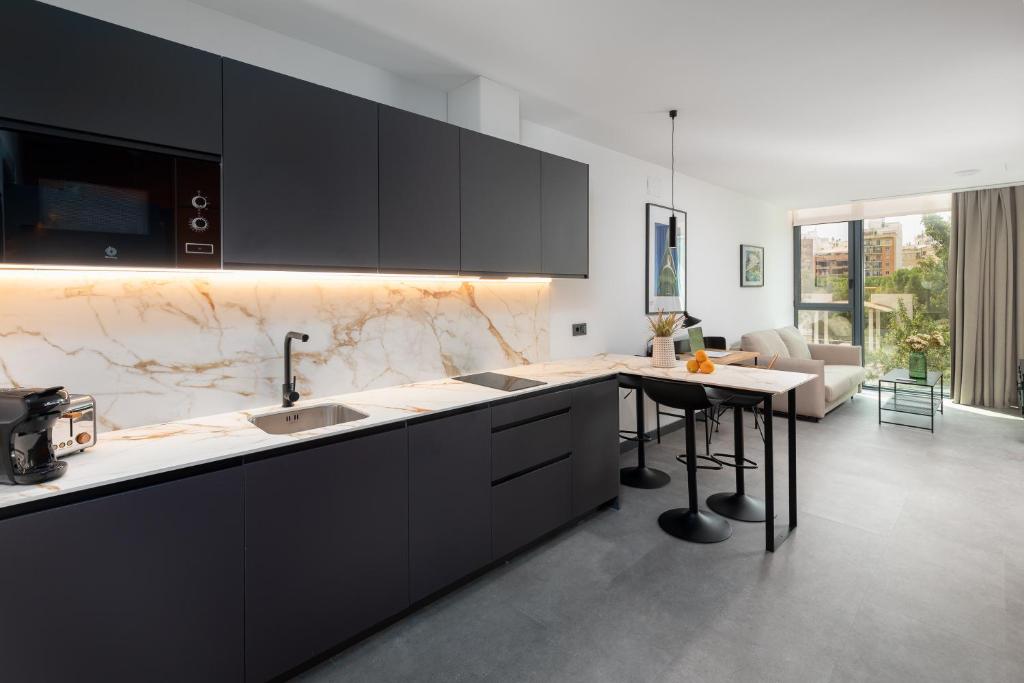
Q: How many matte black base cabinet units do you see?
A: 5